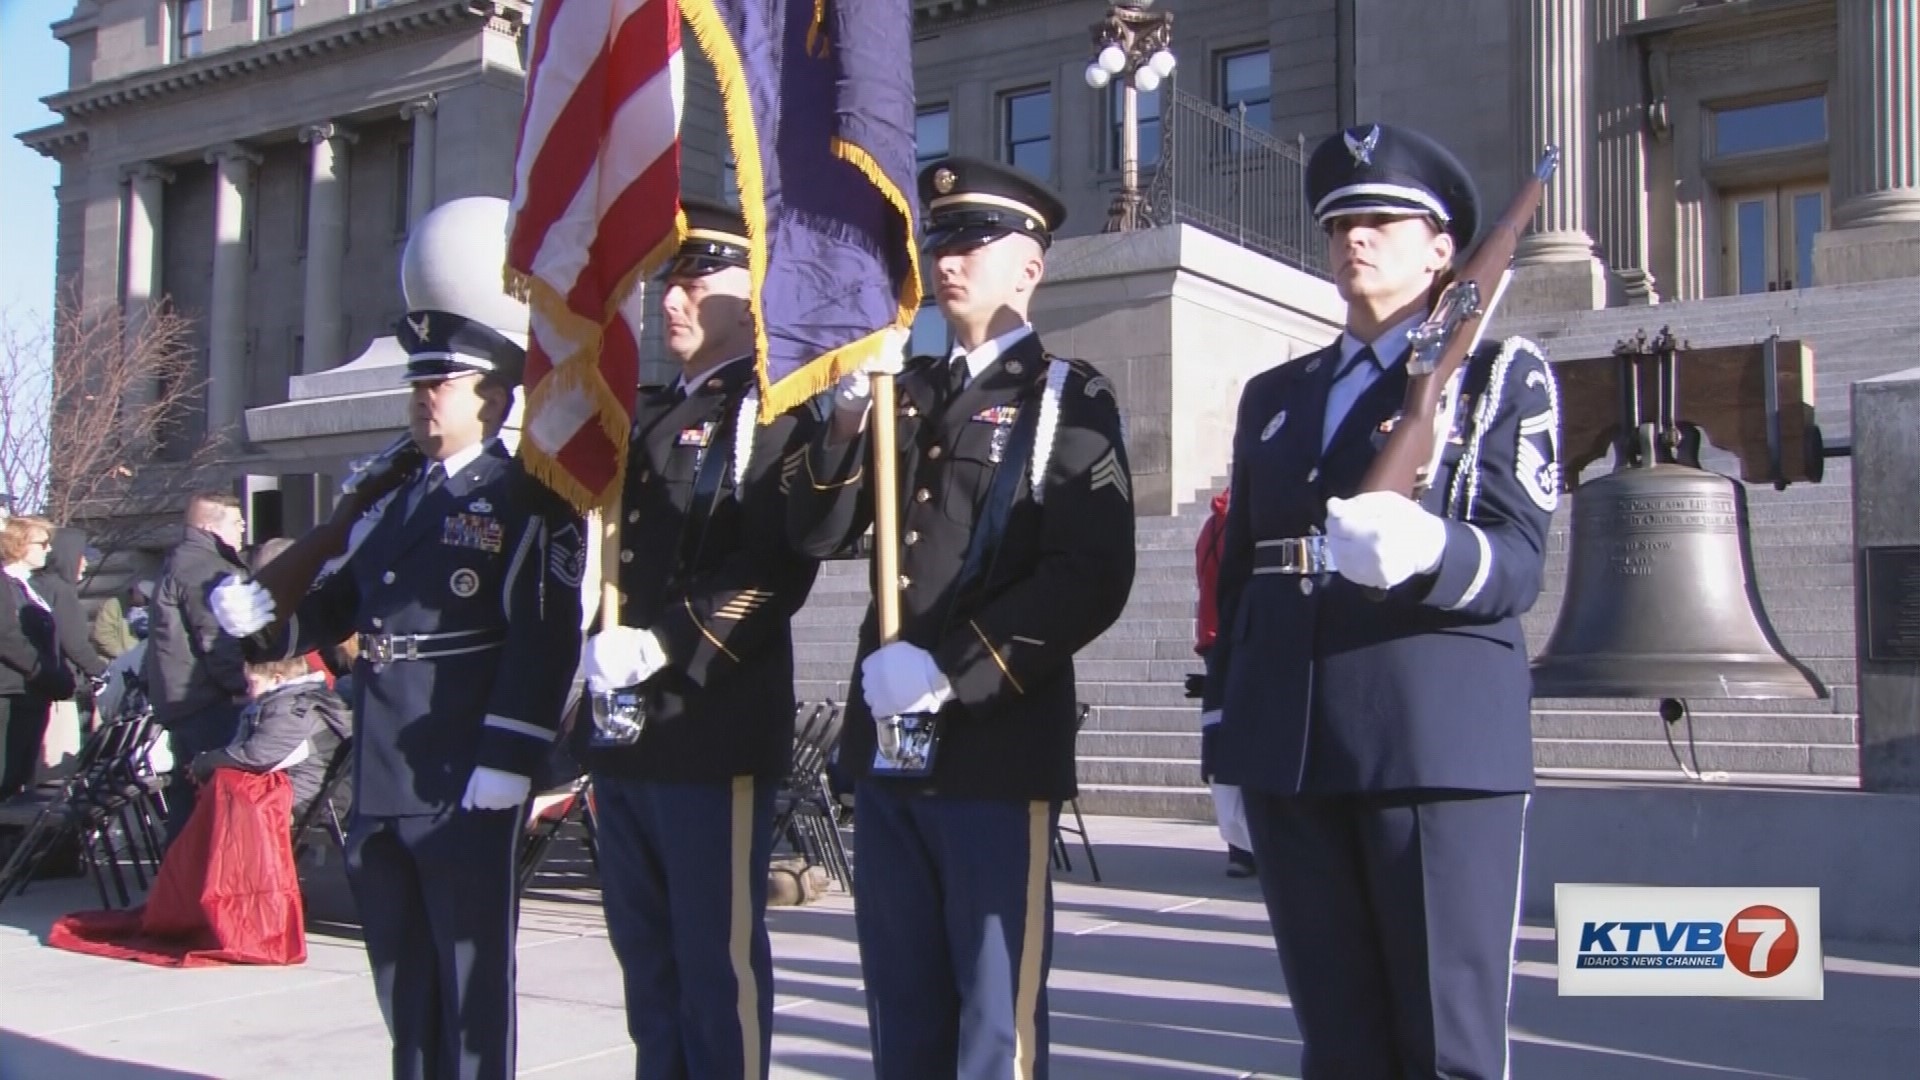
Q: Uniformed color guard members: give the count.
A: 4